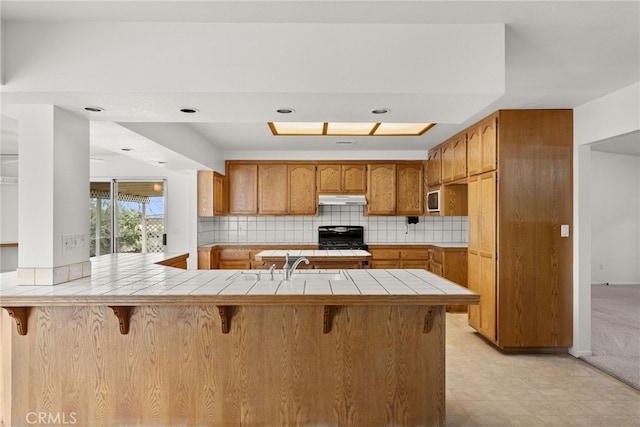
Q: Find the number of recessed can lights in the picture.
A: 6